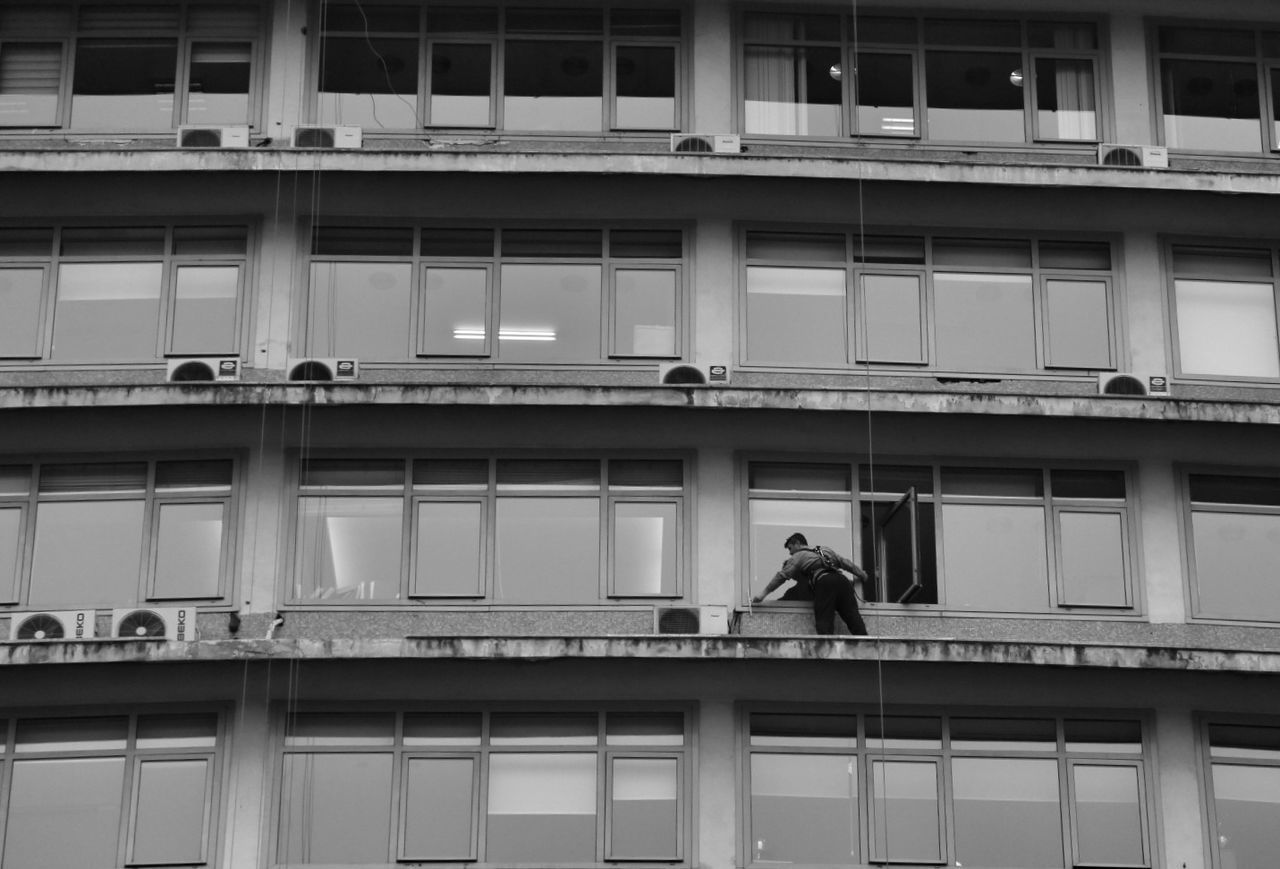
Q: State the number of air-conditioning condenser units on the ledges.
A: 11